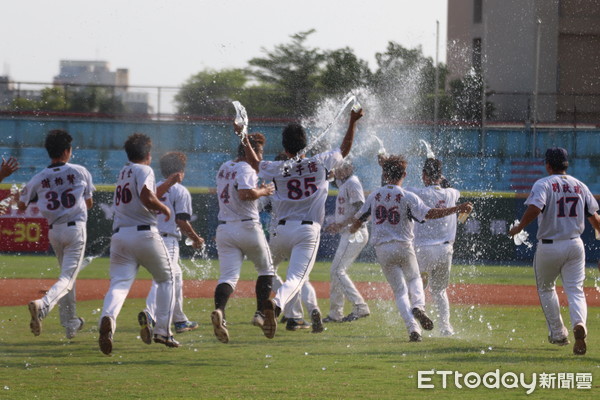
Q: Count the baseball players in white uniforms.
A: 10